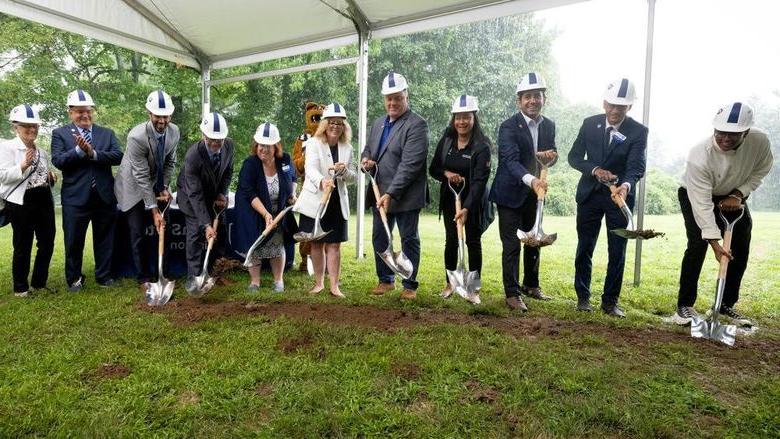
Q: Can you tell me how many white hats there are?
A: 11